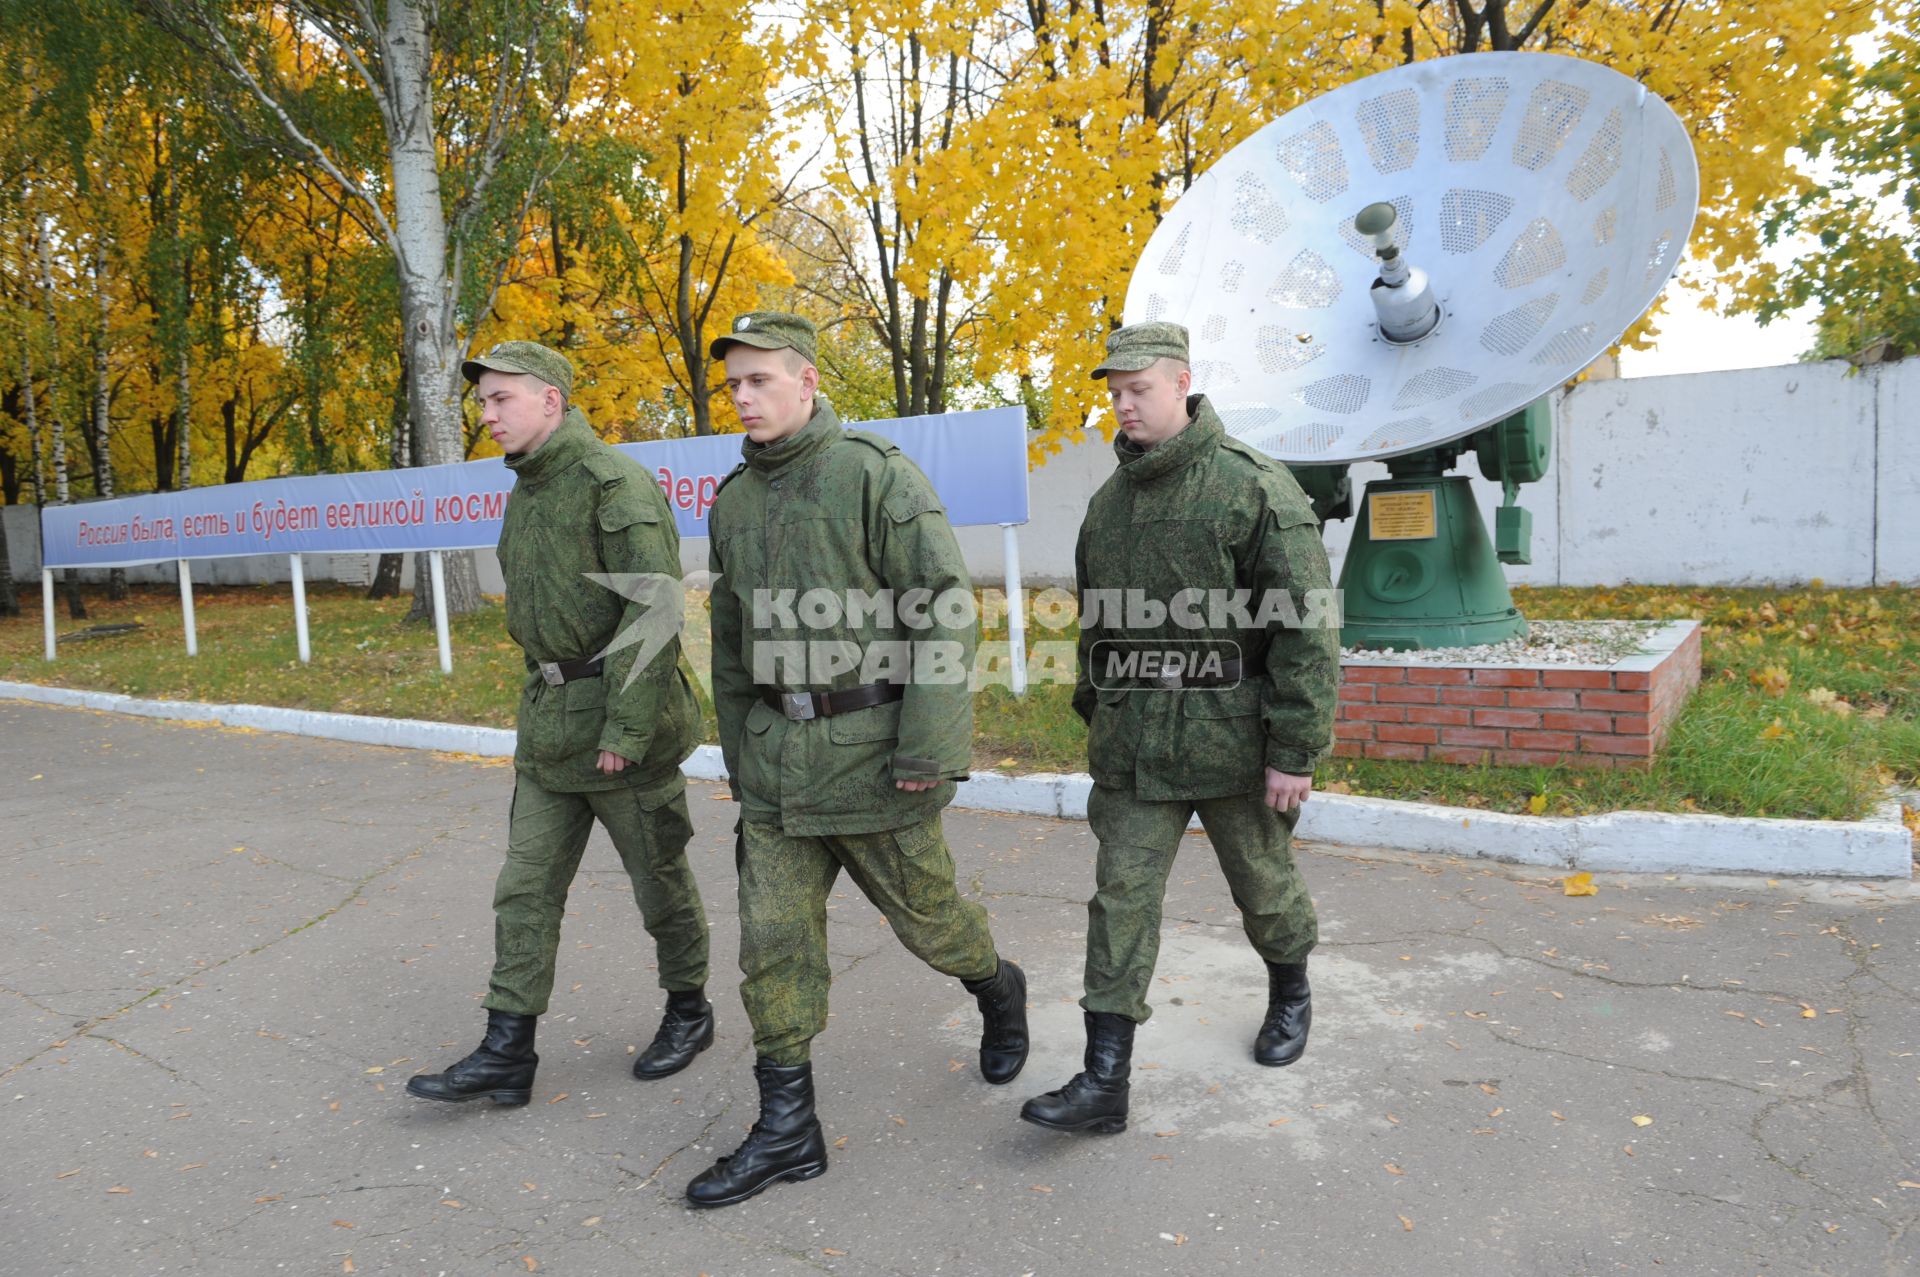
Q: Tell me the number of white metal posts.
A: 5